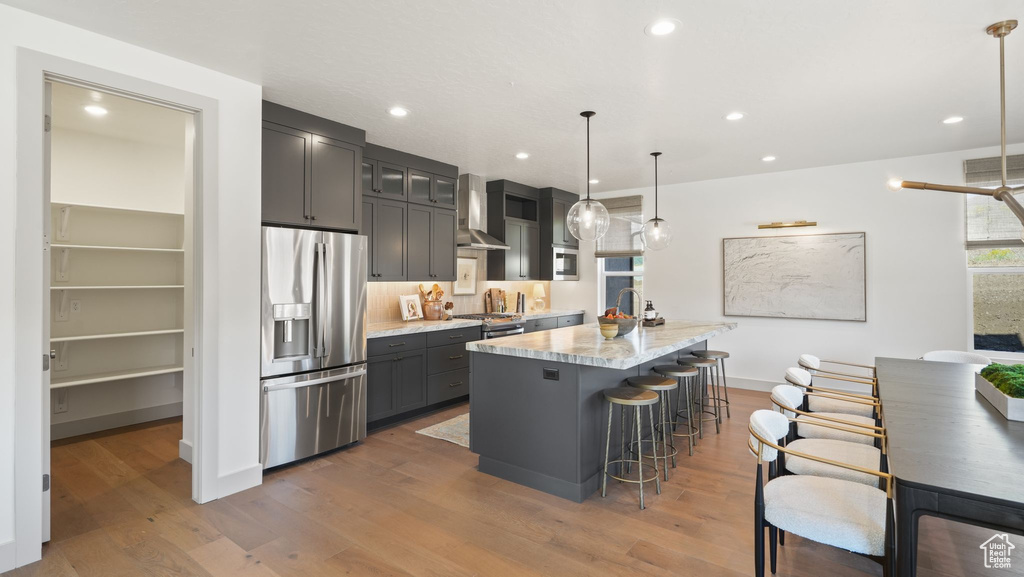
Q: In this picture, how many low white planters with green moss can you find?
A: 1